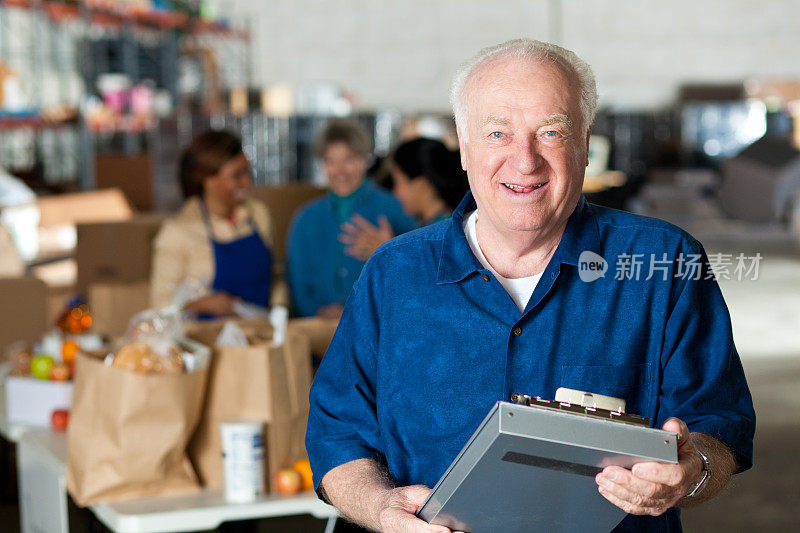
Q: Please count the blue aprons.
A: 1